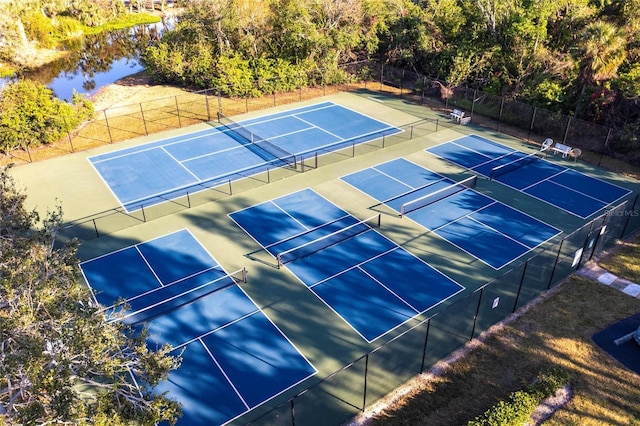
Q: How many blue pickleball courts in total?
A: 4